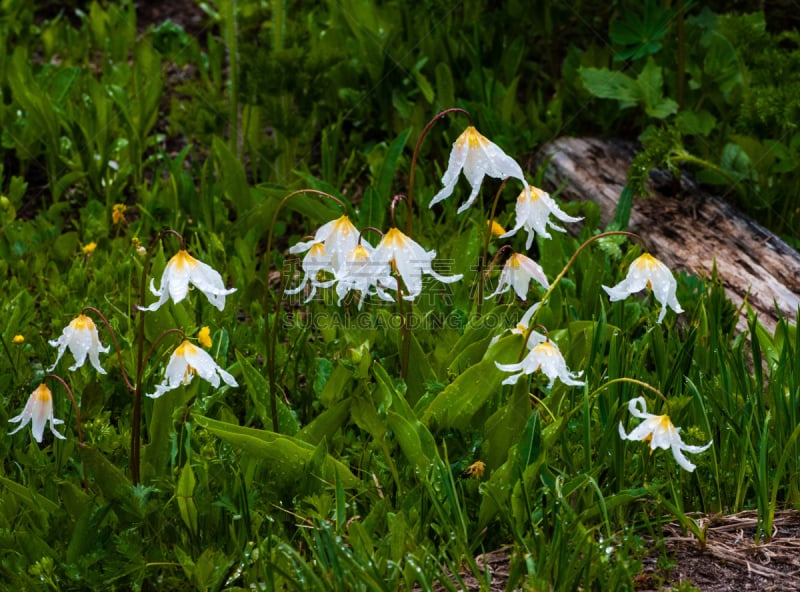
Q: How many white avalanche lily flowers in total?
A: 15